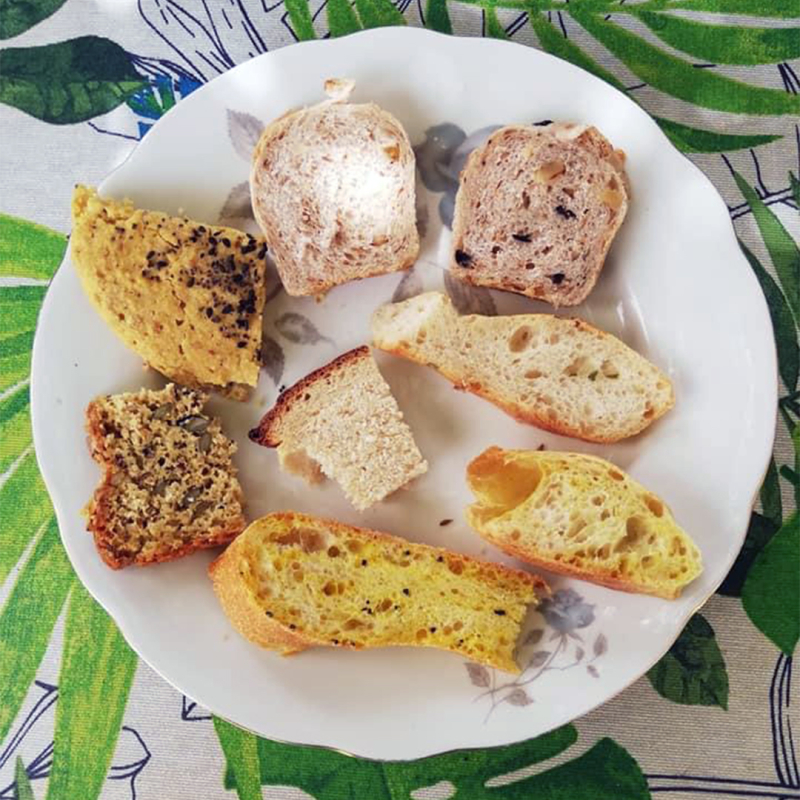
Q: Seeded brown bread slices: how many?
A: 1